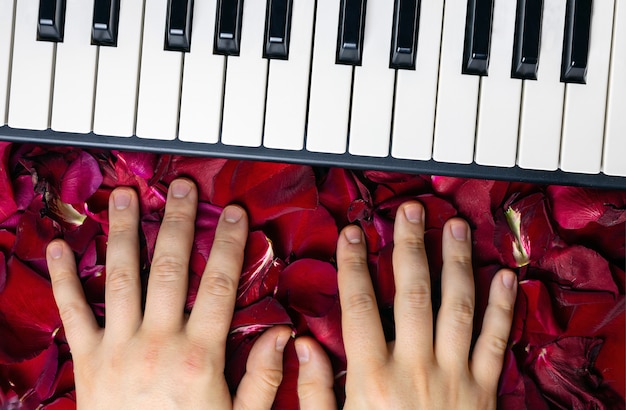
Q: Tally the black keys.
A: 10